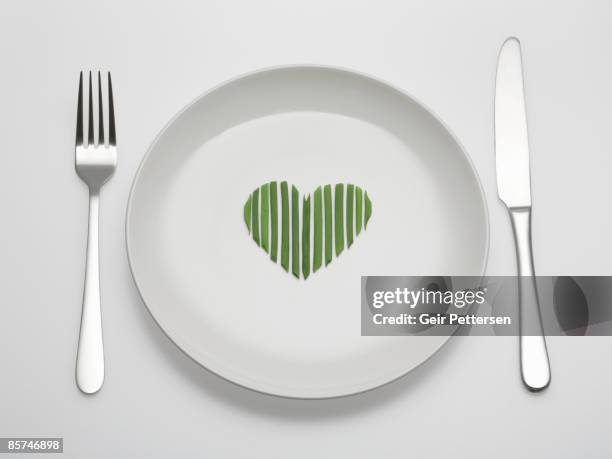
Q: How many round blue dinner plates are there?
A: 0